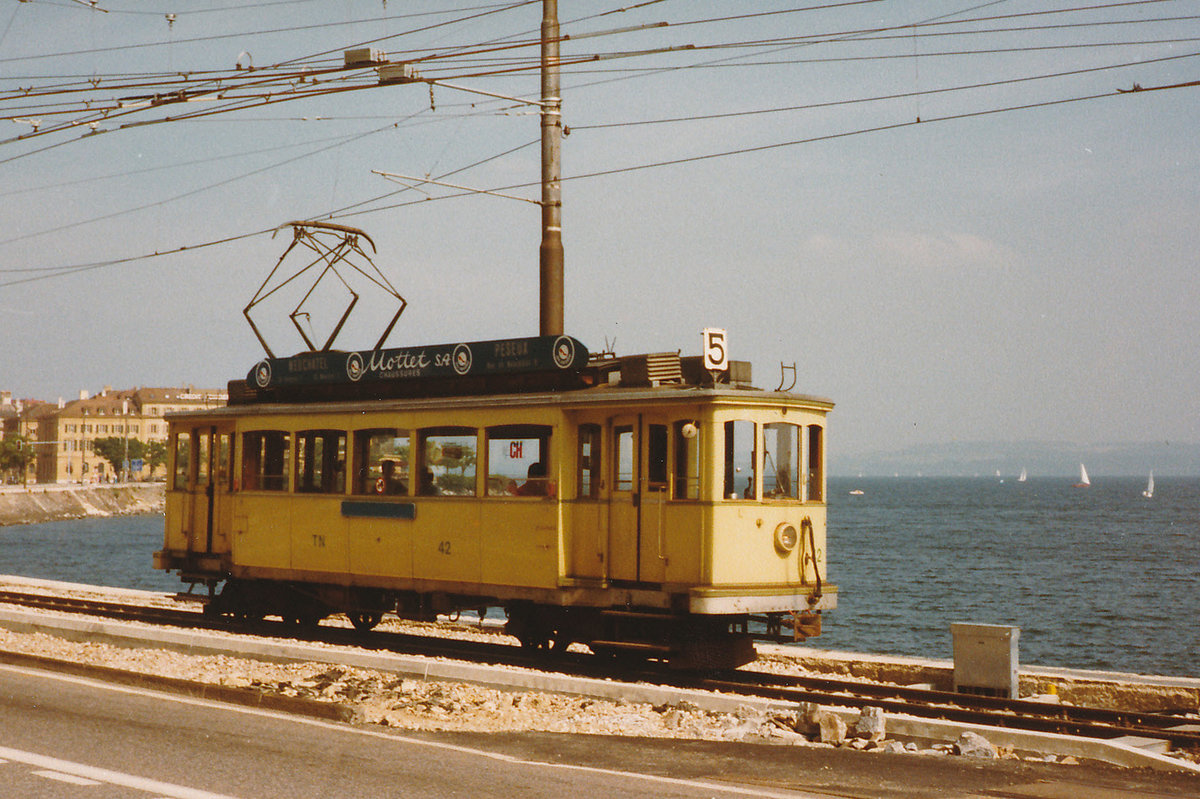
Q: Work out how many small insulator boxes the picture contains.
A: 2